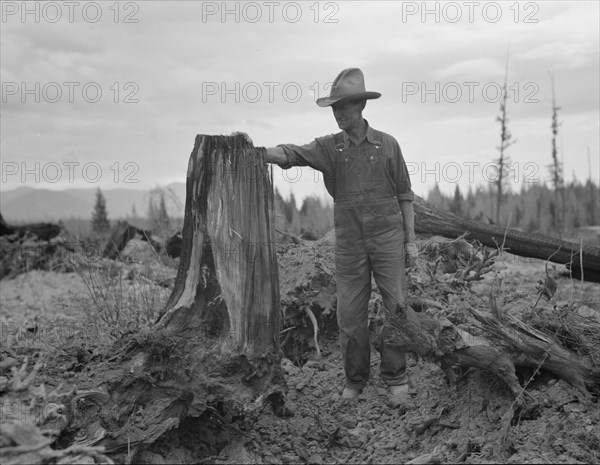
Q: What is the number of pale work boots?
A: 2